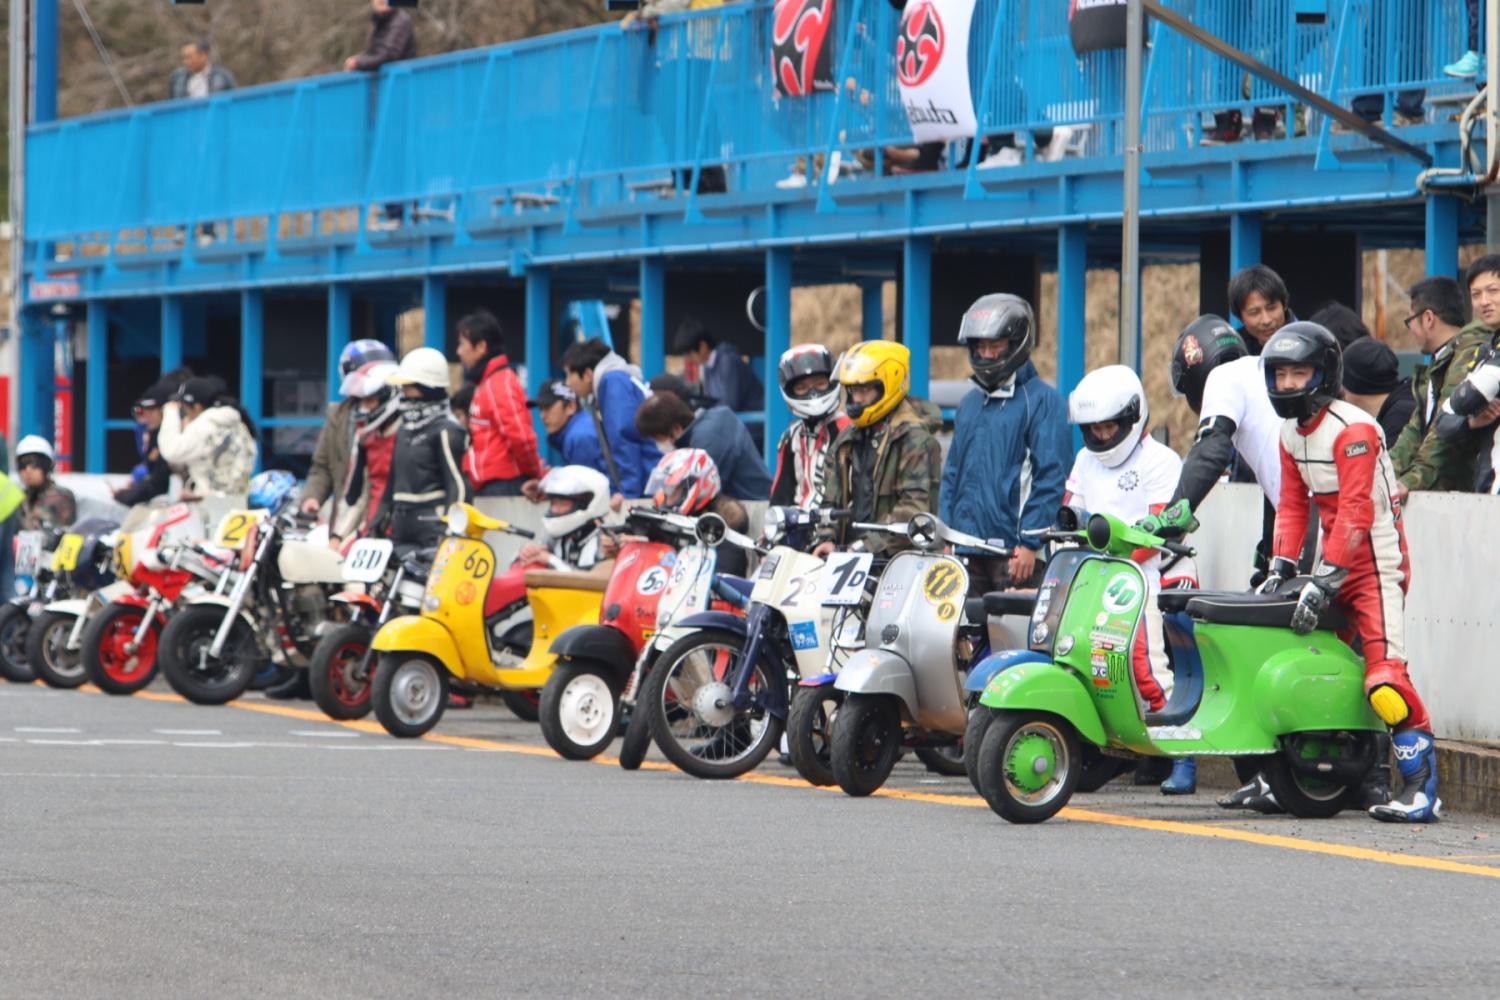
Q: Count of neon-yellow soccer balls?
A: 0